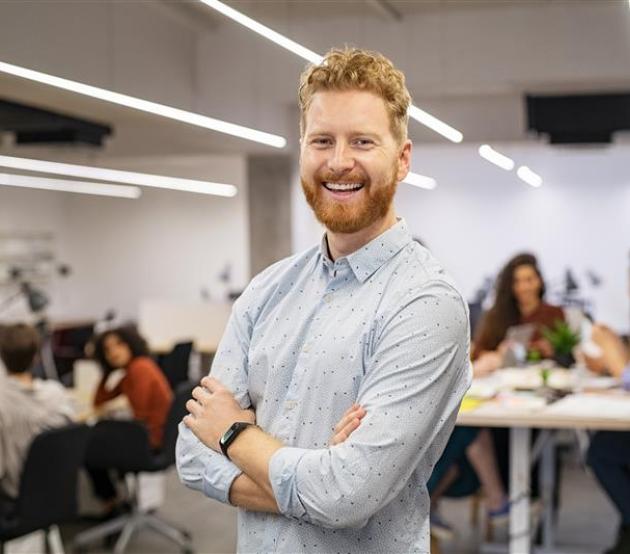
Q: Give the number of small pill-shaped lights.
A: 2